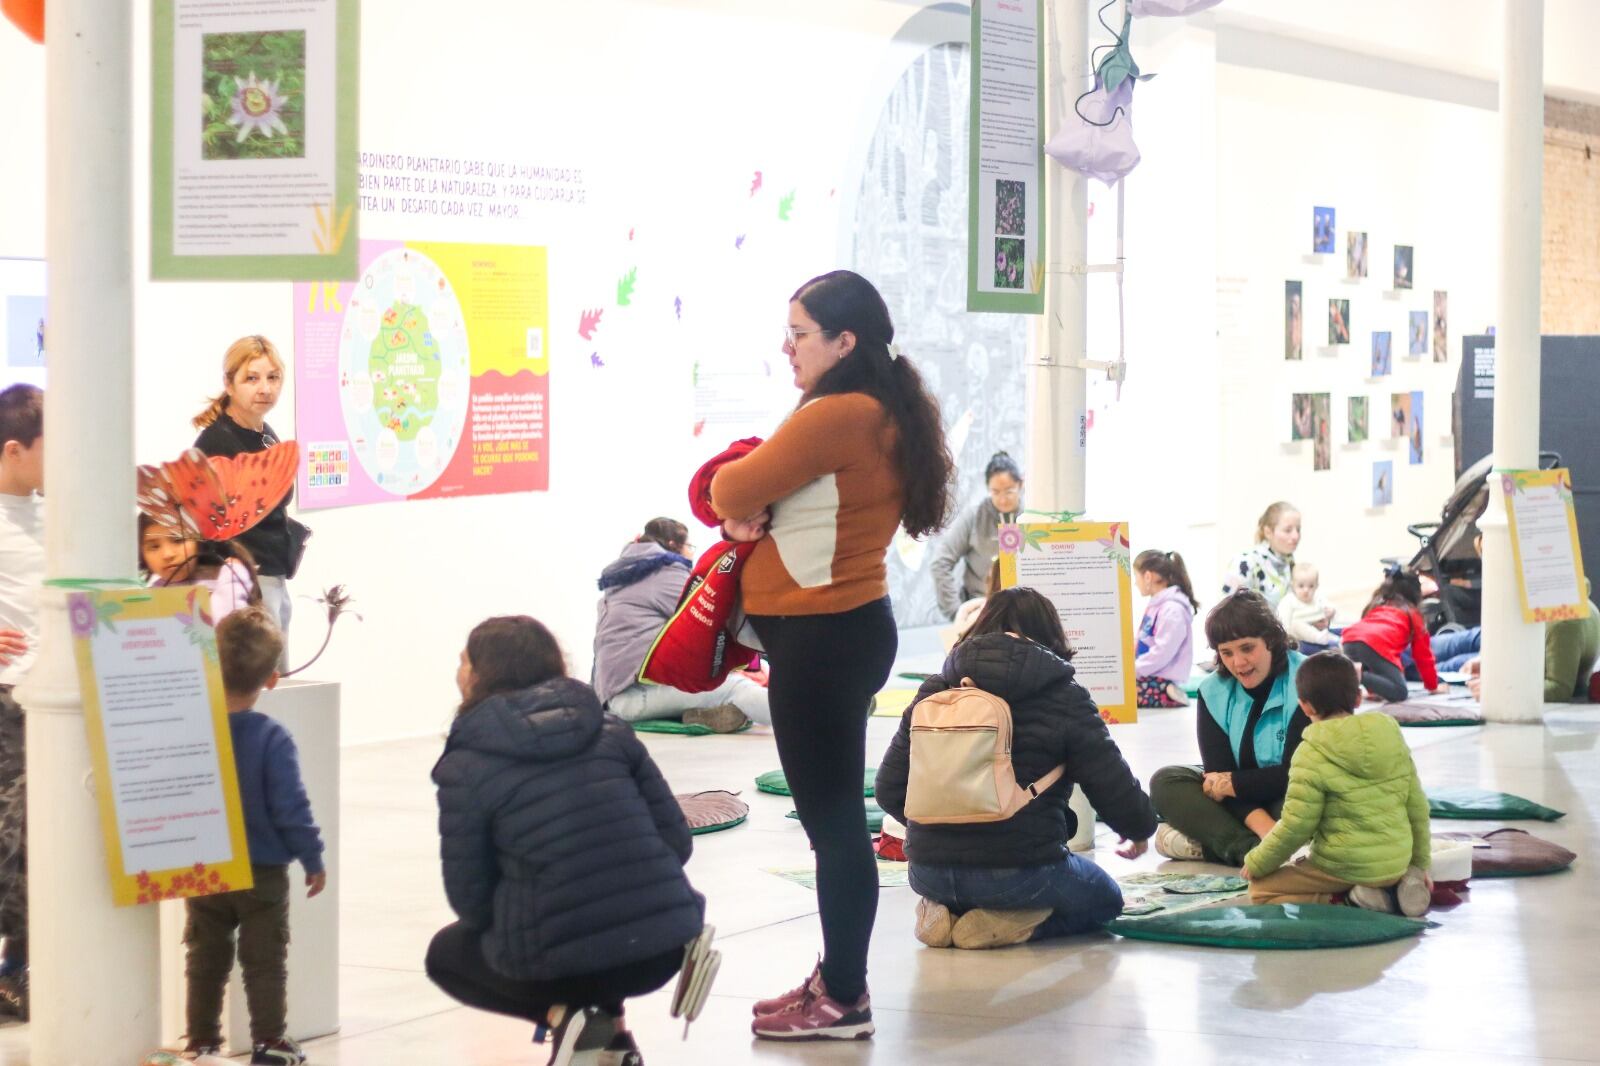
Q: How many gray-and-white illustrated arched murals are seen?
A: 1